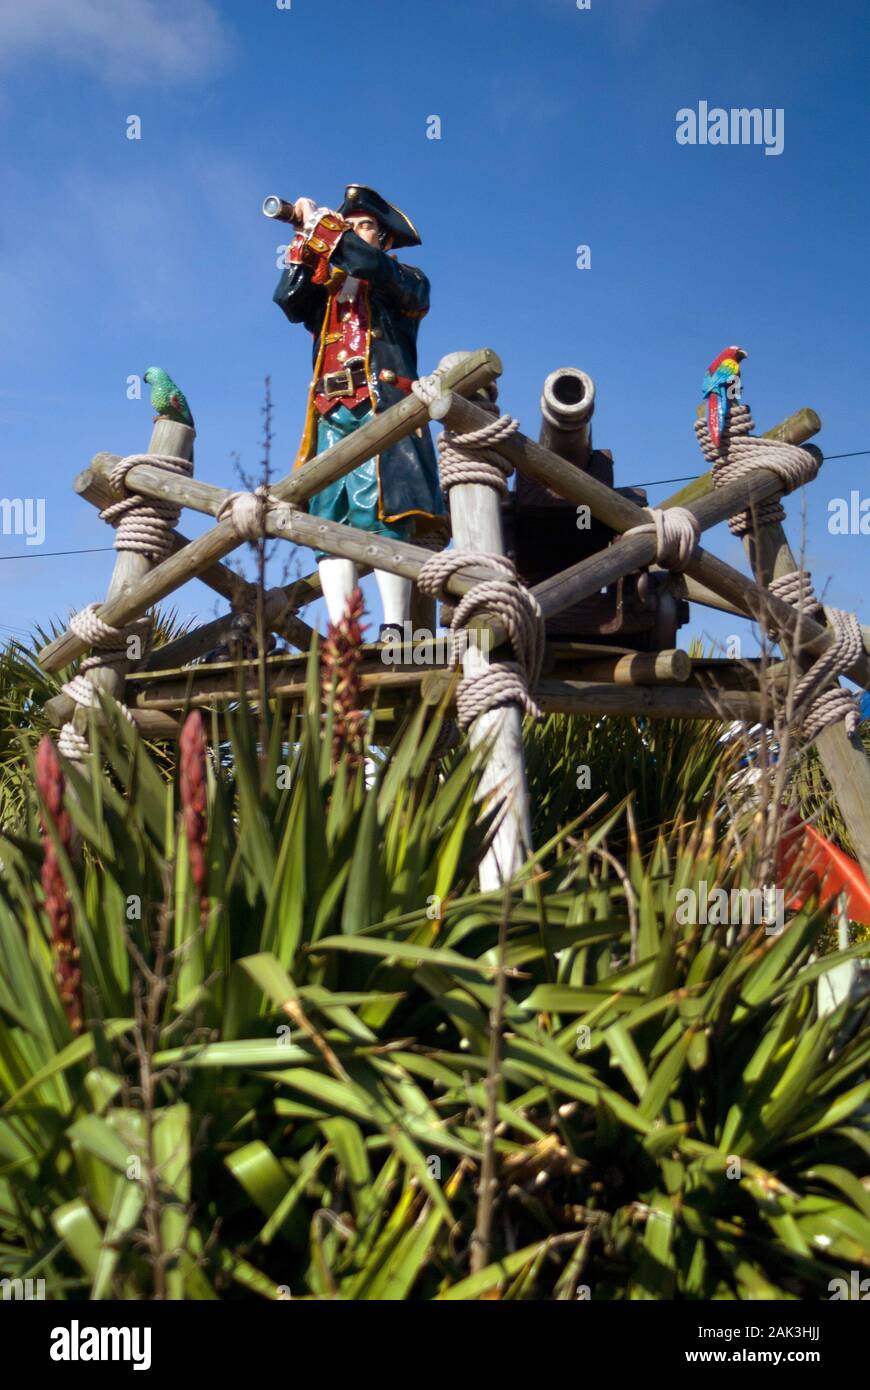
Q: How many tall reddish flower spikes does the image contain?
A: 3